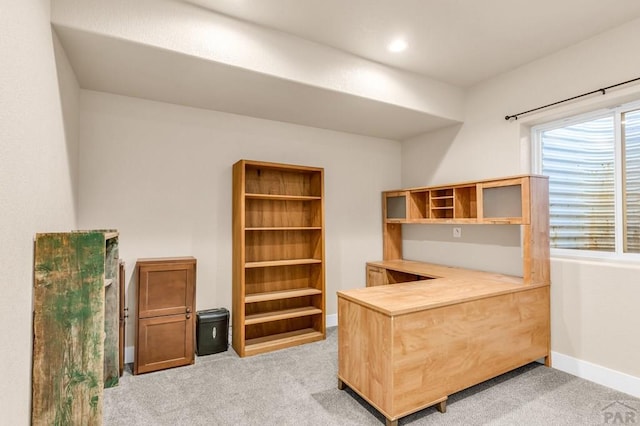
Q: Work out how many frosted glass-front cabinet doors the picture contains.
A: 2